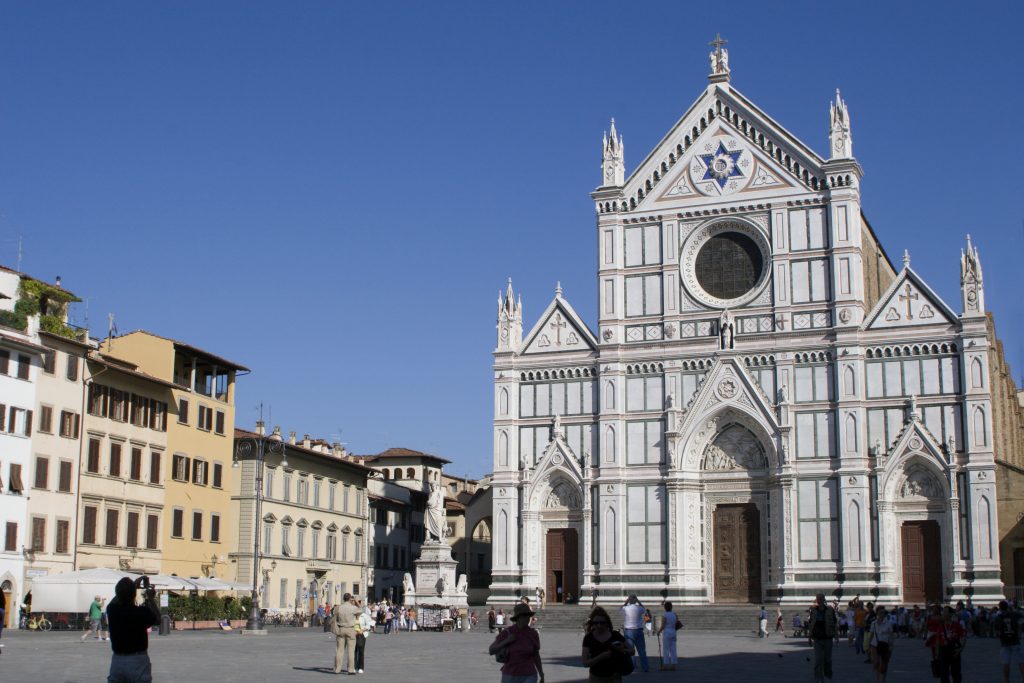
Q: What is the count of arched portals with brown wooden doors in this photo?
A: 3